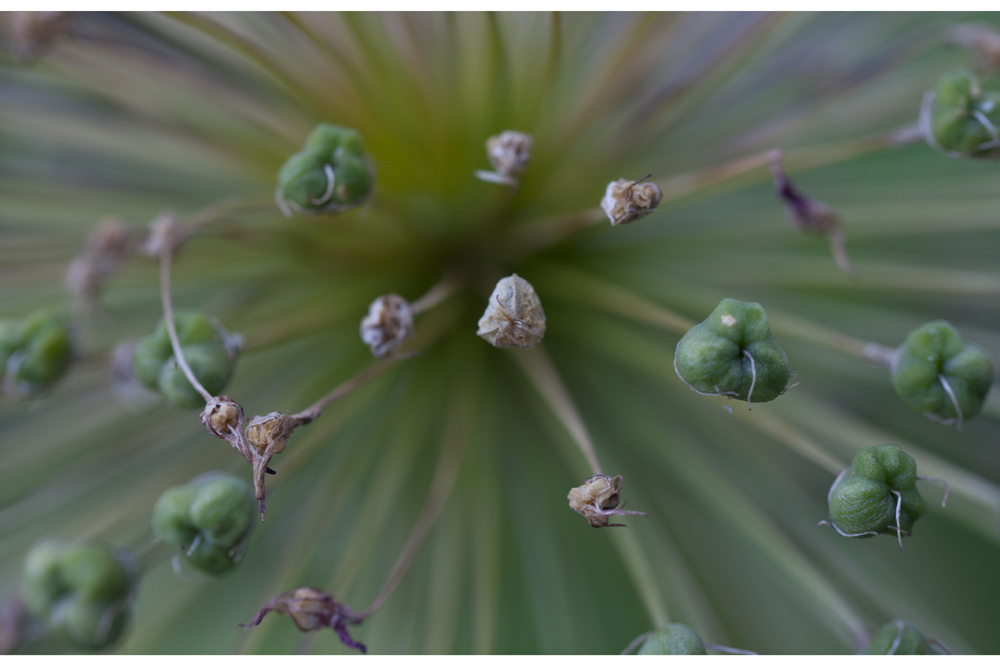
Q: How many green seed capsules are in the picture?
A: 11